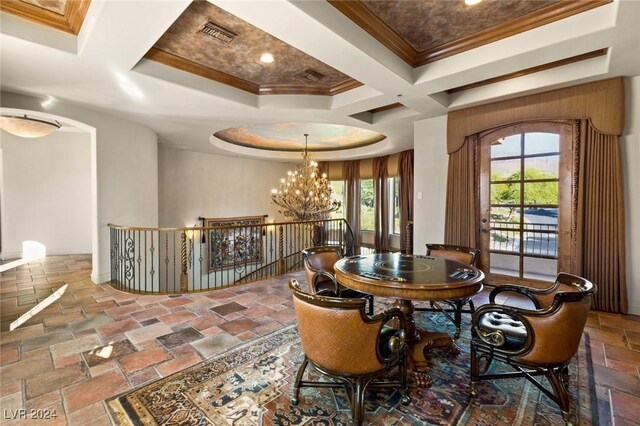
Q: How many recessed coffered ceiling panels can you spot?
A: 5